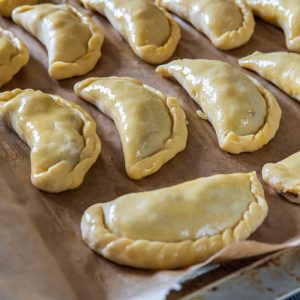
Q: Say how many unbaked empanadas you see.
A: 12